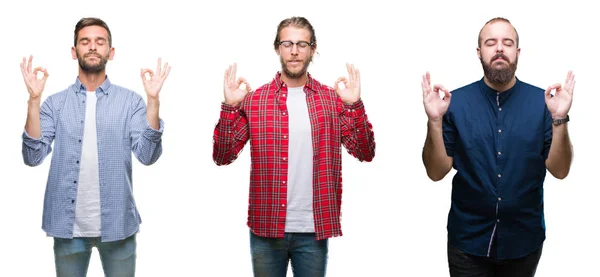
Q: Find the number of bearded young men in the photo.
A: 3